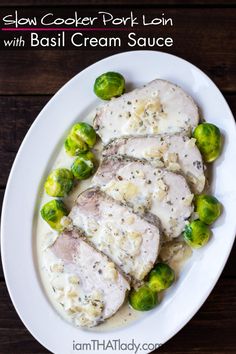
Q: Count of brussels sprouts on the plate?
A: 10